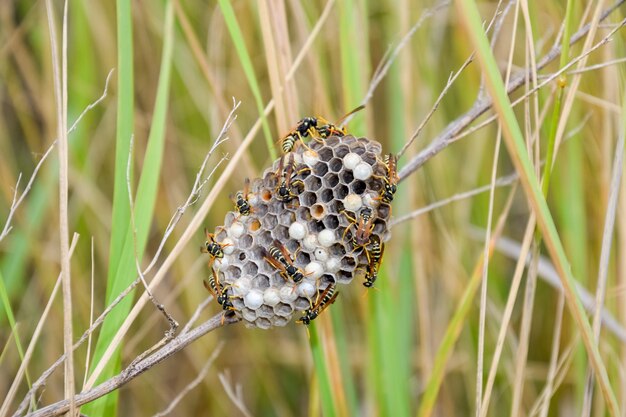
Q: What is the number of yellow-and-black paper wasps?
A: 11